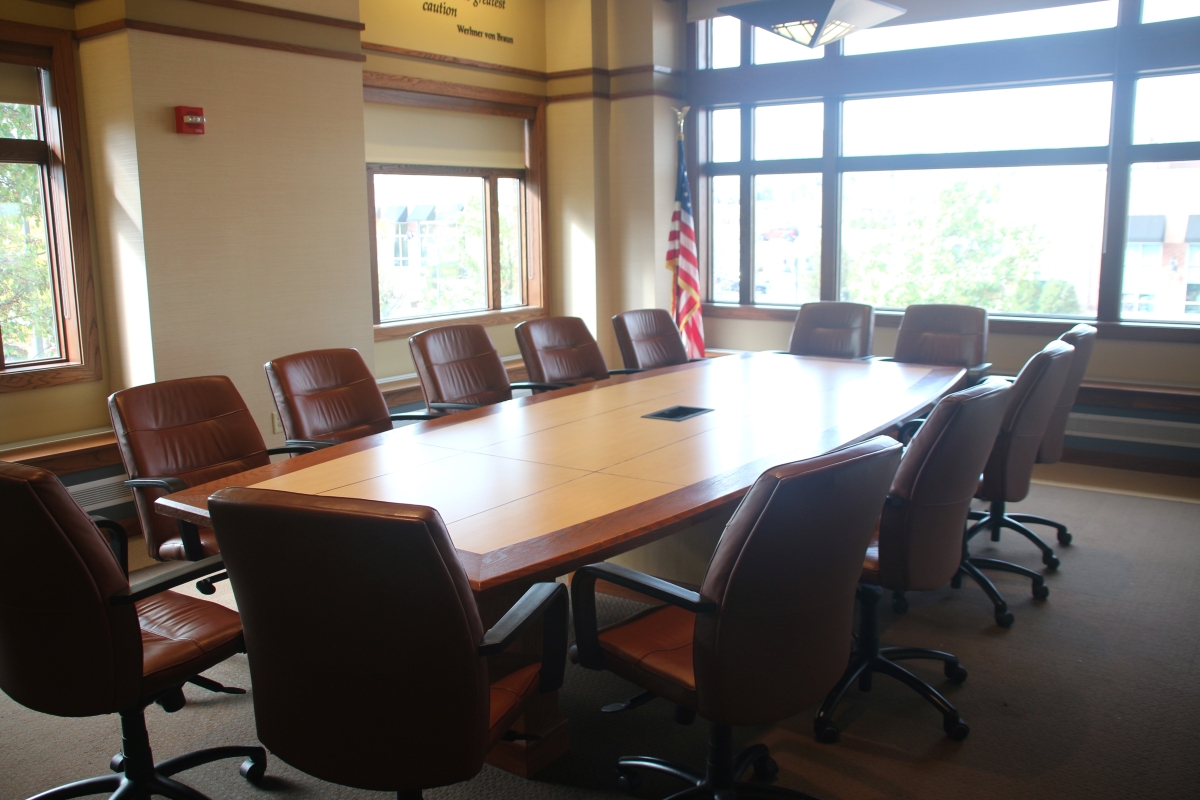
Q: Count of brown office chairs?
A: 13